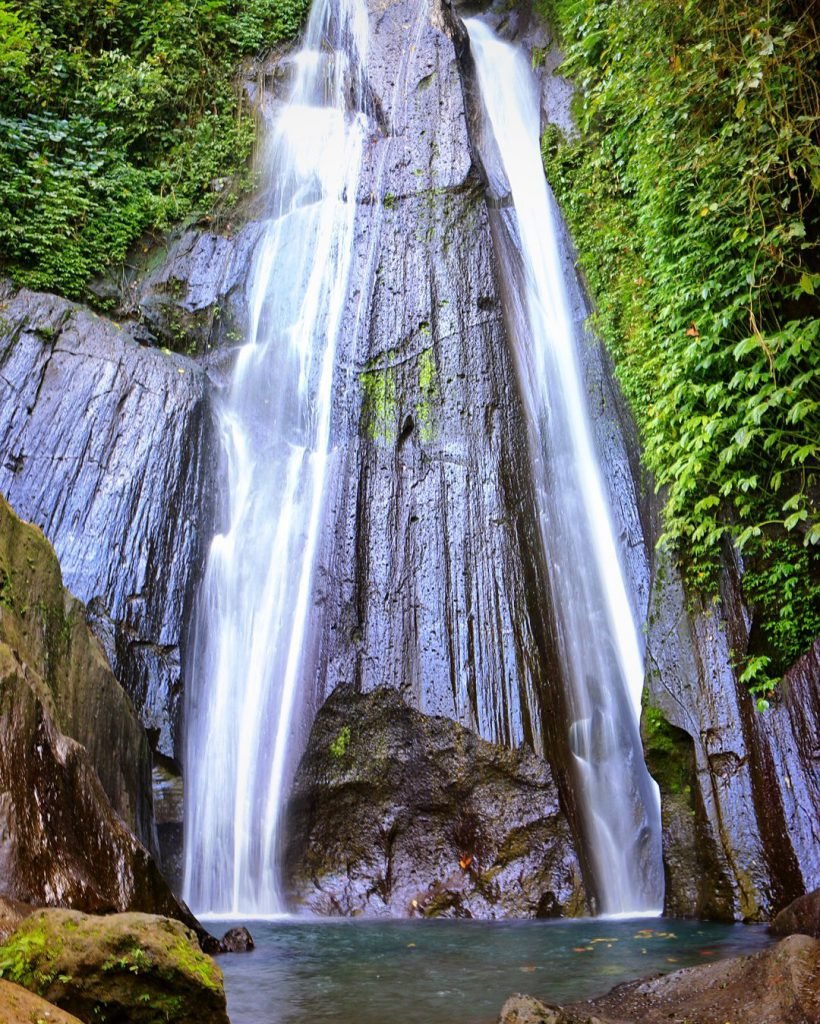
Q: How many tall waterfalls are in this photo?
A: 2